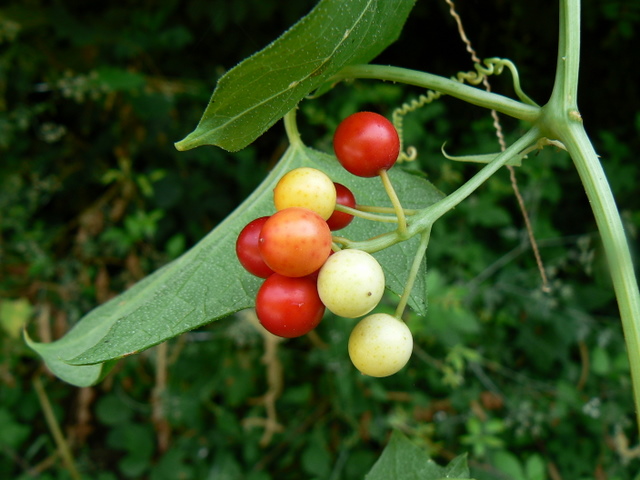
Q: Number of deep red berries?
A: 4